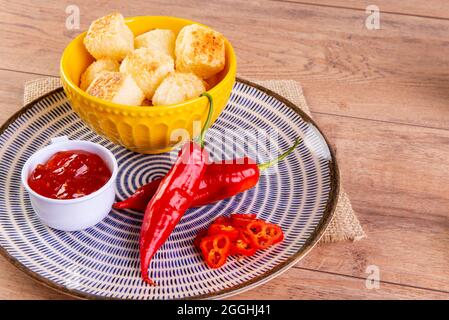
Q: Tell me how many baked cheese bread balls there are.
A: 7